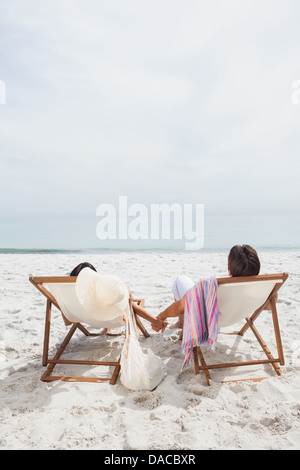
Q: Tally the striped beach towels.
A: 1